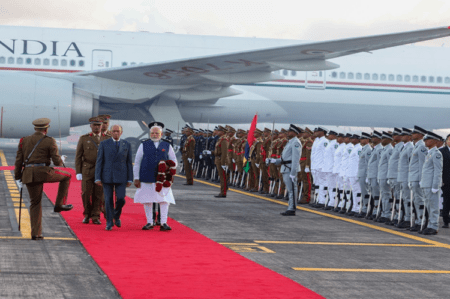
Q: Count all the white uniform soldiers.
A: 6